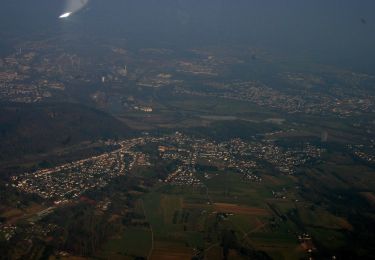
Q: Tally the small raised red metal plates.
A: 0